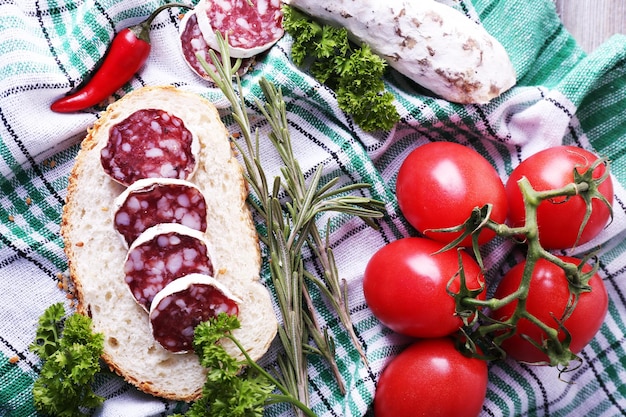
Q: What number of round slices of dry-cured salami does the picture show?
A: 6